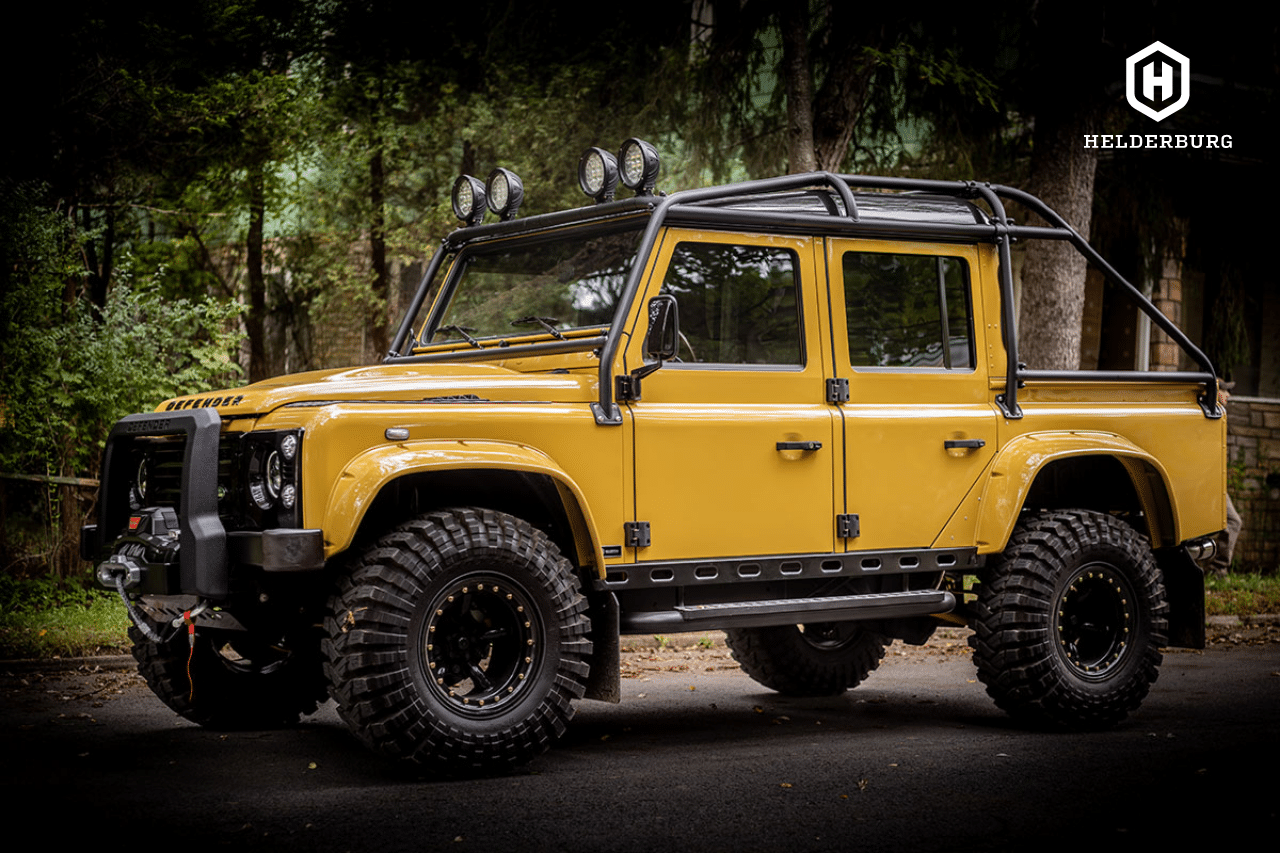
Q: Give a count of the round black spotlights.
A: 4